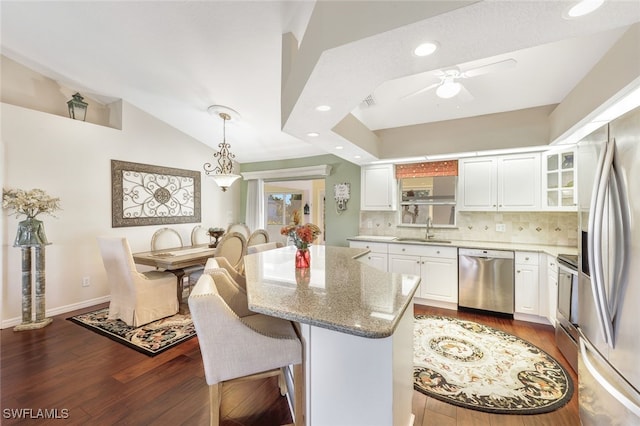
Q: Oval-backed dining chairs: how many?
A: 5